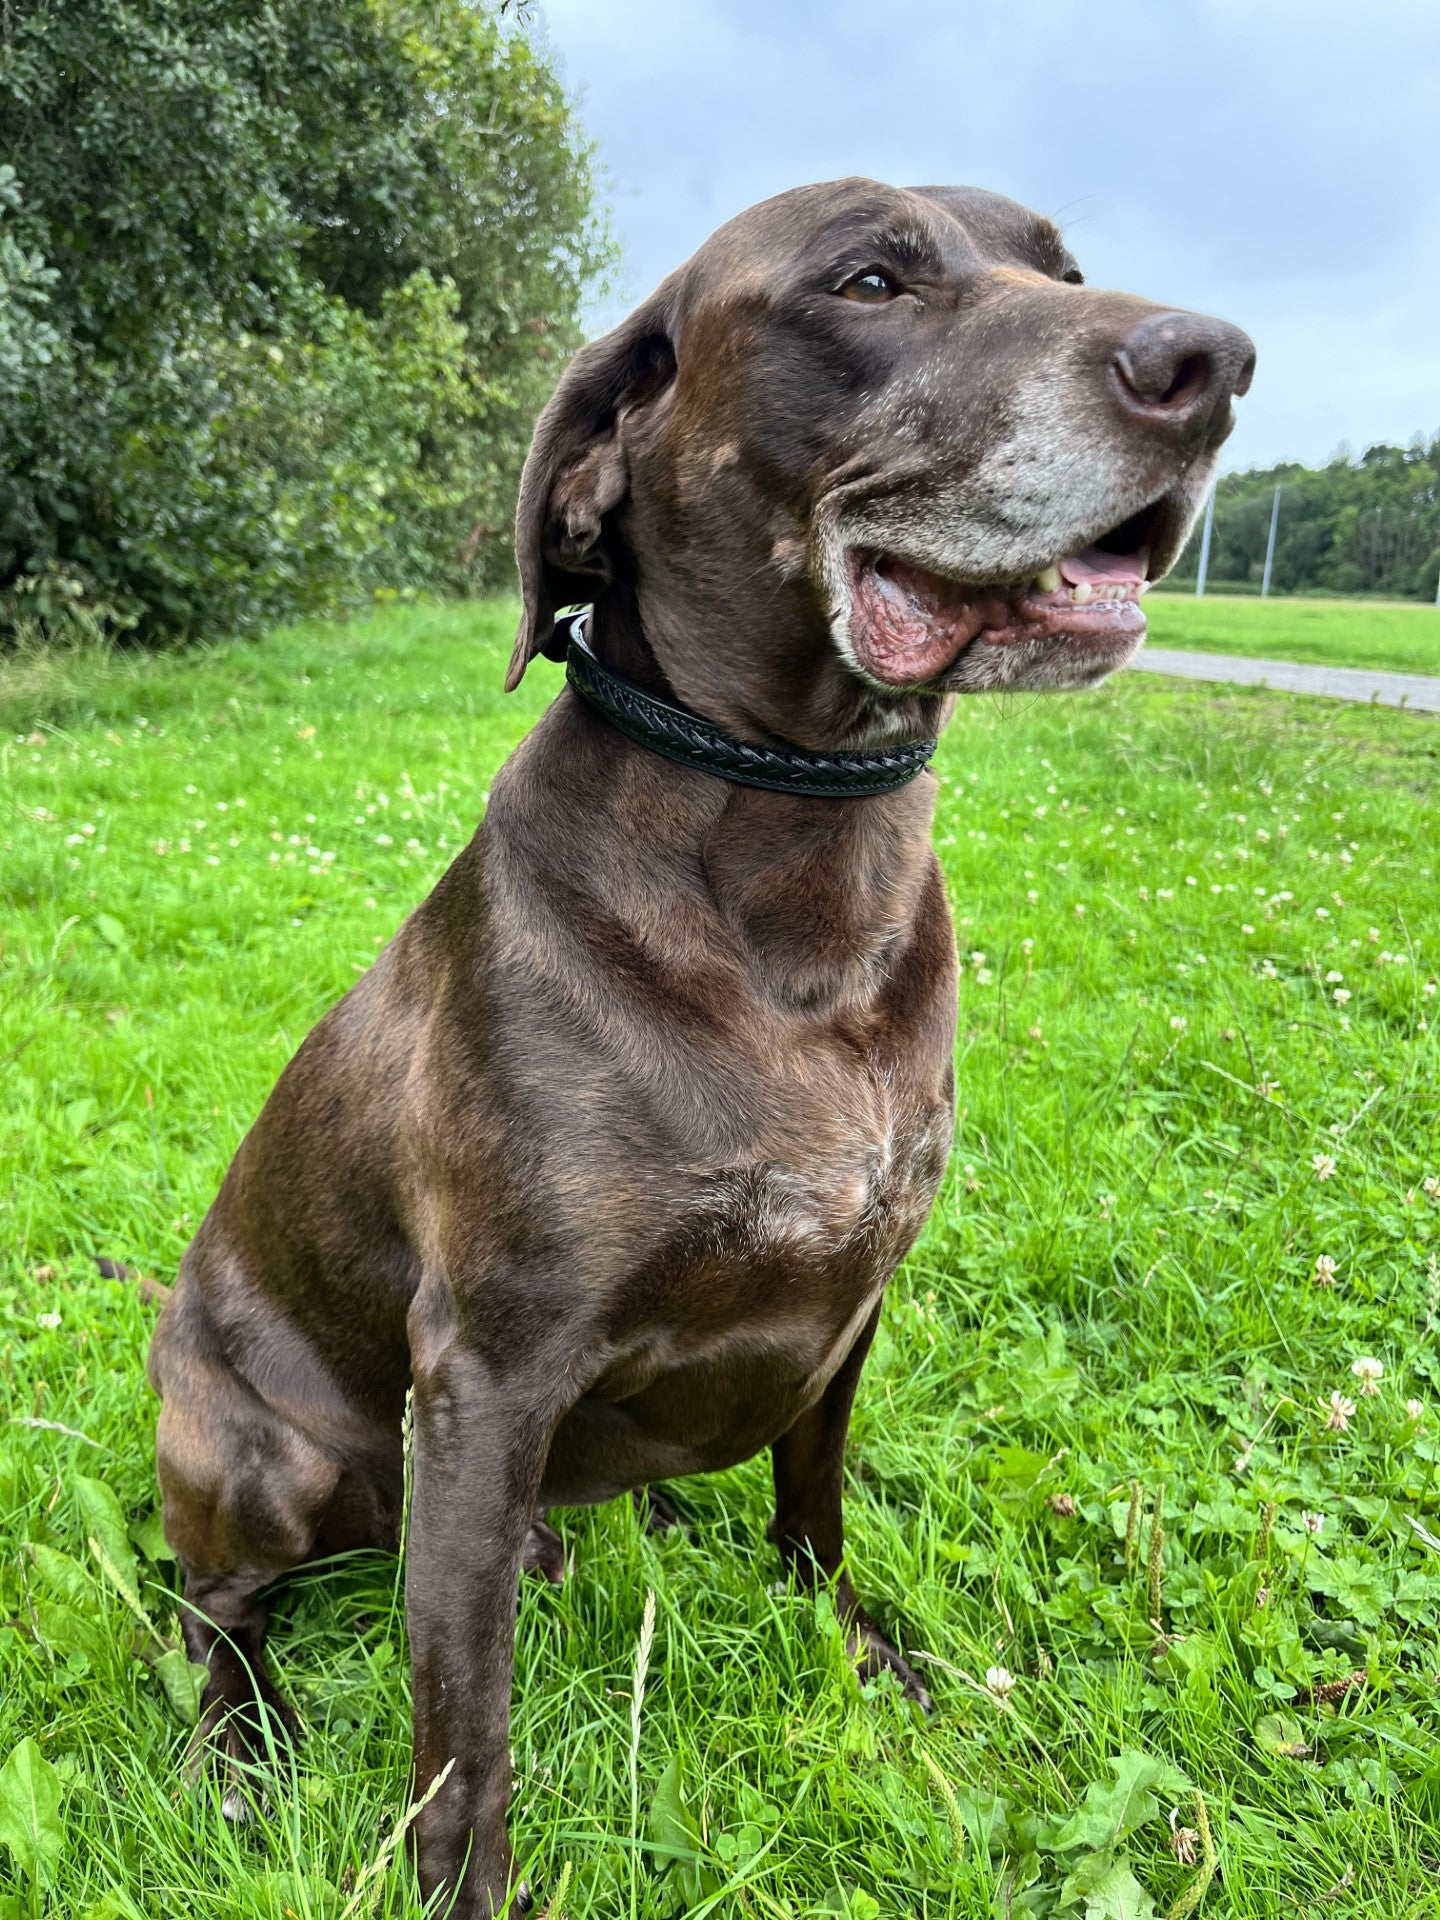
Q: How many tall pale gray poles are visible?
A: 2